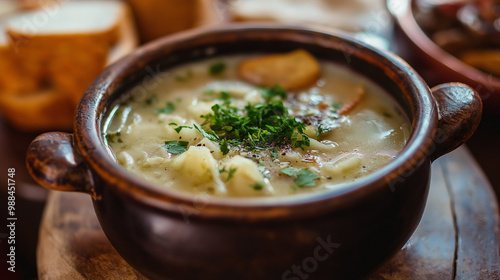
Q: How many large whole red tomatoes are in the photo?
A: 0